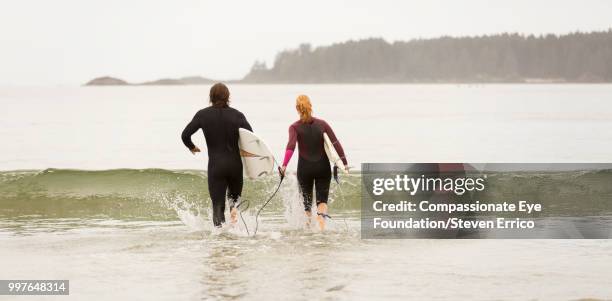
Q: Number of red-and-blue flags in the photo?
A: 0